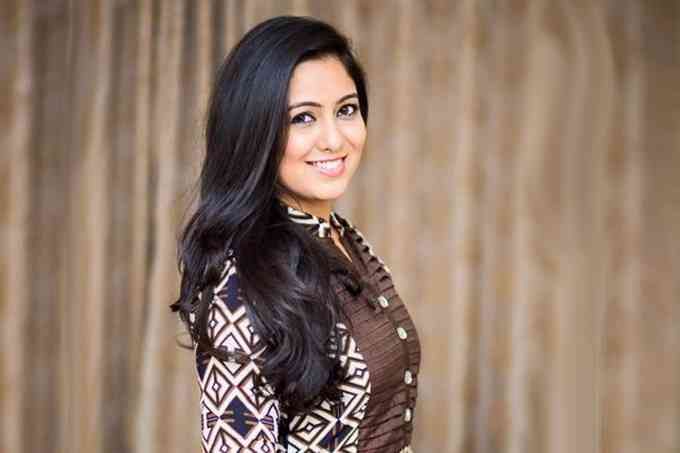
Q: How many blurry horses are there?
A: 0